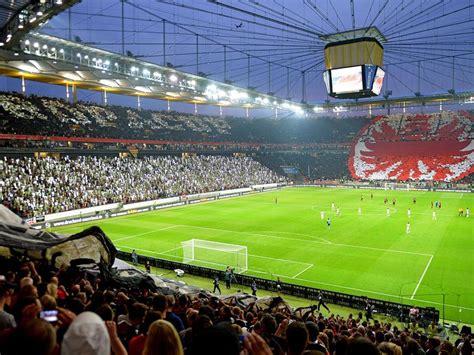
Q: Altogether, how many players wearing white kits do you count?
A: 9